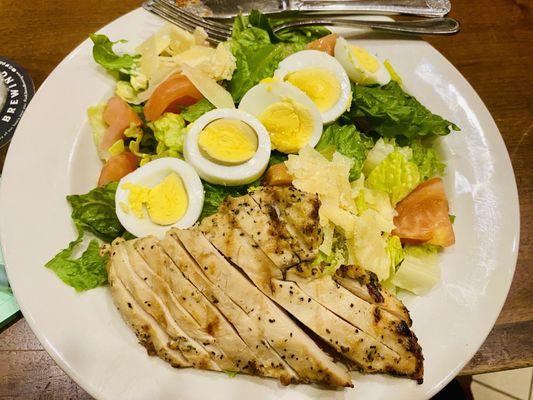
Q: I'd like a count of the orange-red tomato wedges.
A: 6